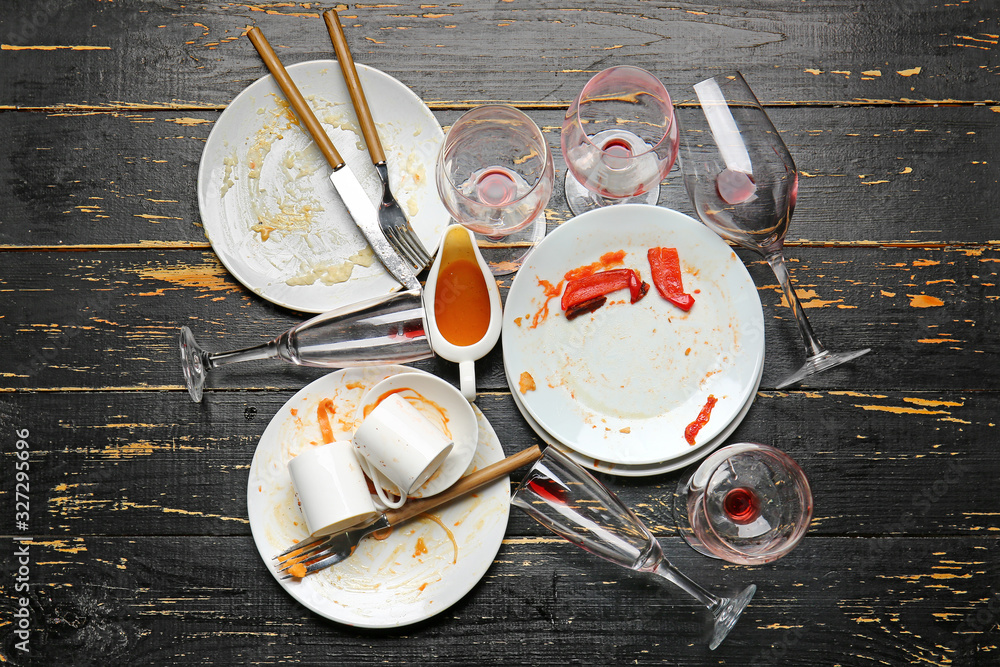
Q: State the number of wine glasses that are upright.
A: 3